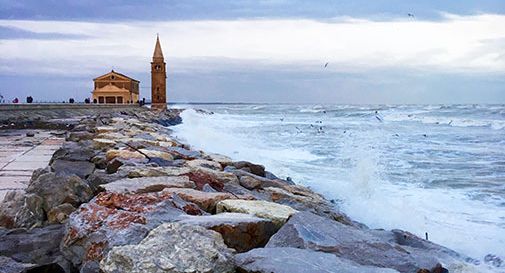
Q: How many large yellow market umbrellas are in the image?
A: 0